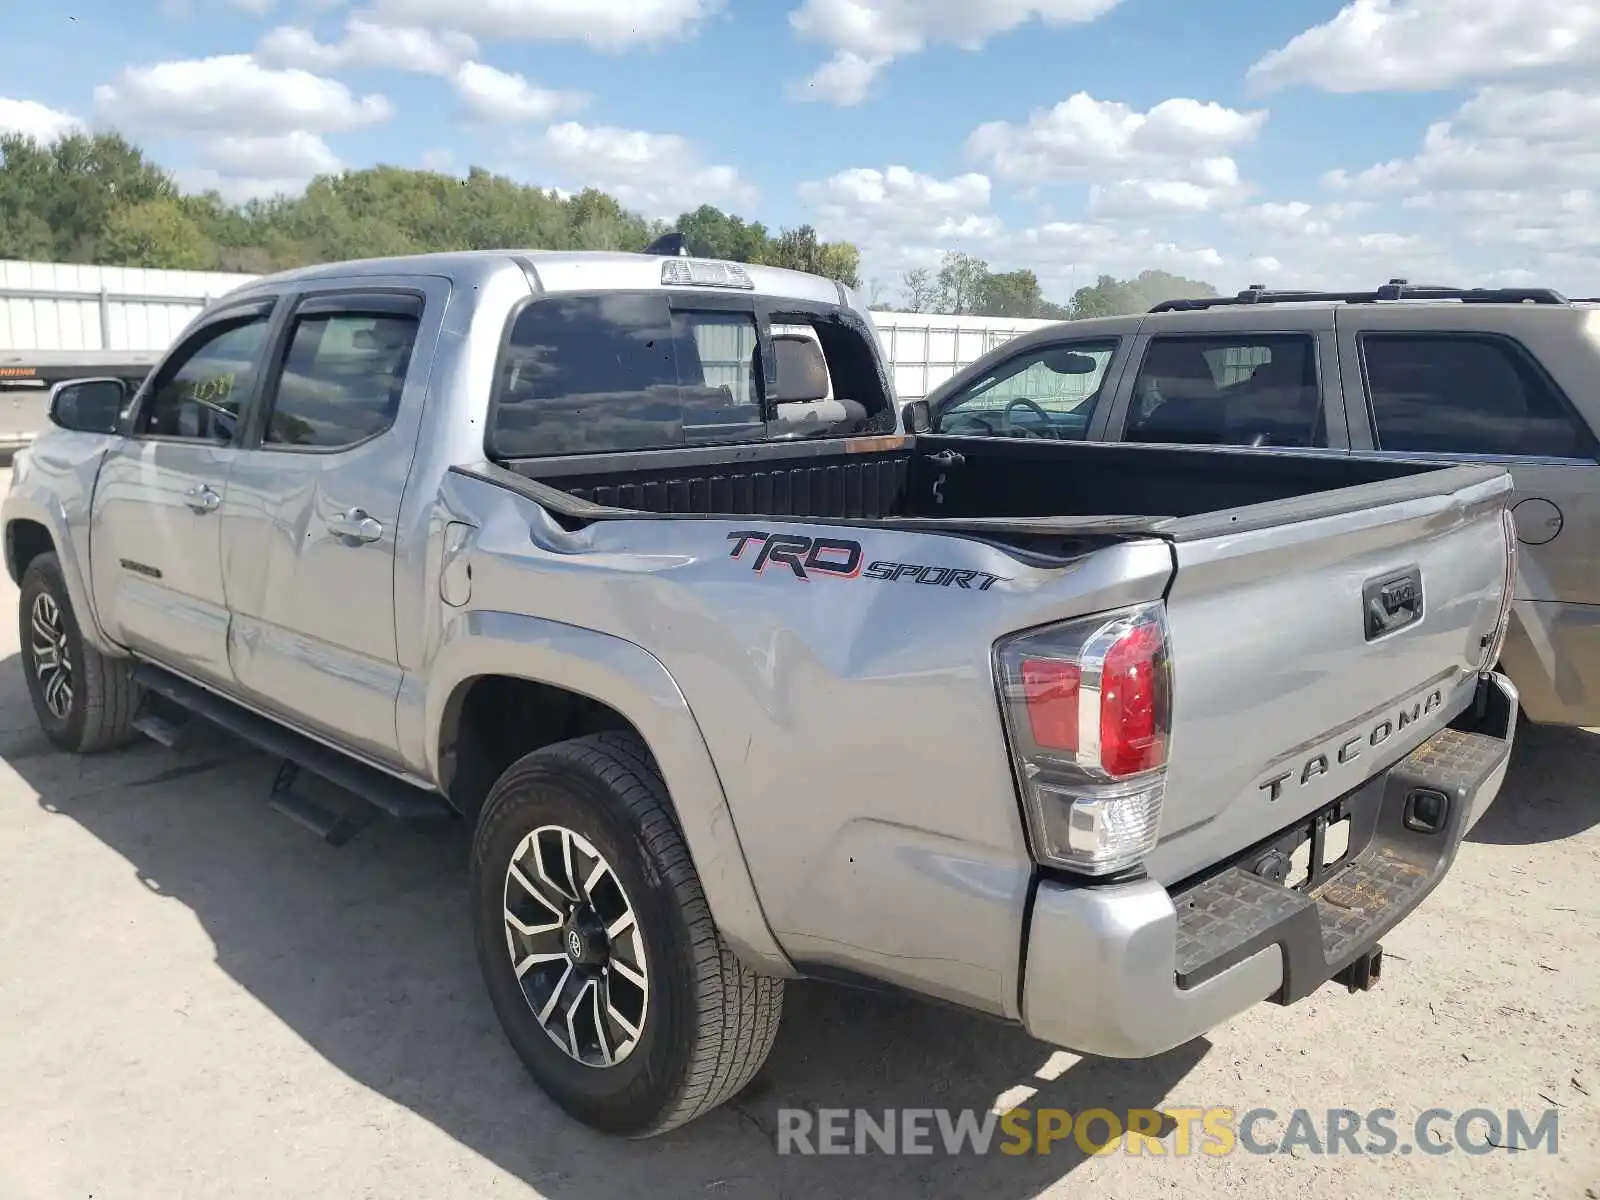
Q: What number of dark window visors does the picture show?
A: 2